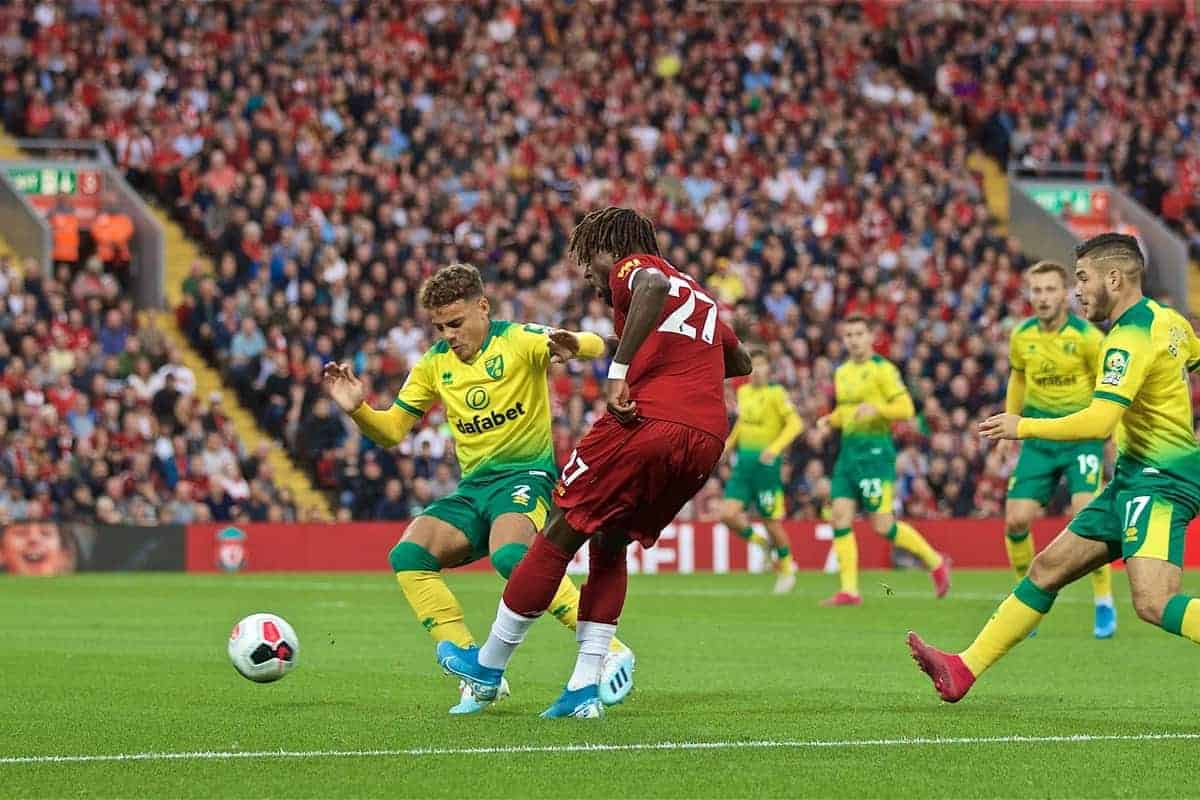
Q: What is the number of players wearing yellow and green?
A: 5